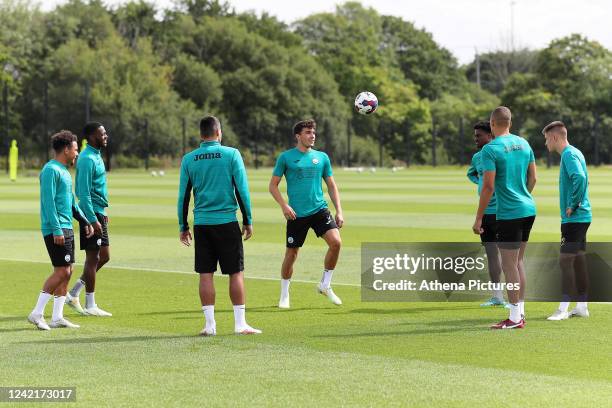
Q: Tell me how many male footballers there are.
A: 7